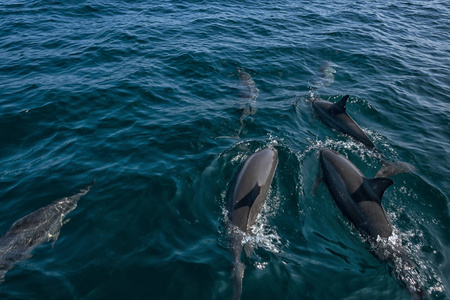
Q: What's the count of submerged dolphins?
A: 3